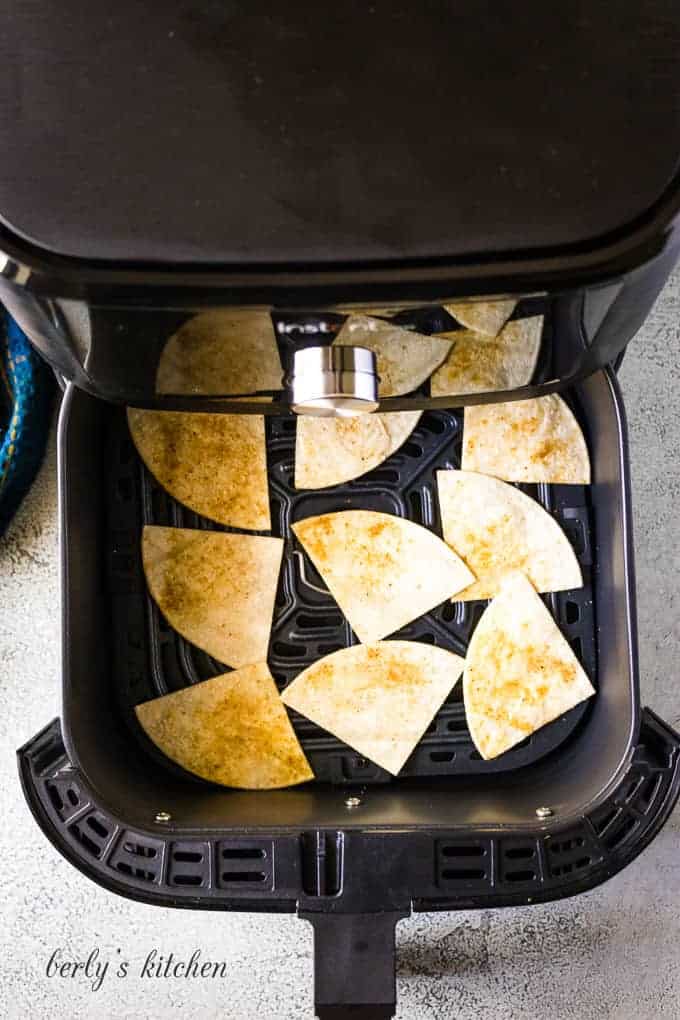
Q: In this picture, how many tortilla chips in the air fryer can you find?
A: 9